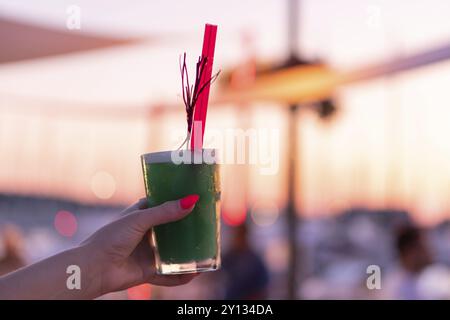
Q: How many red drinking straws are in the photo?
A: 2